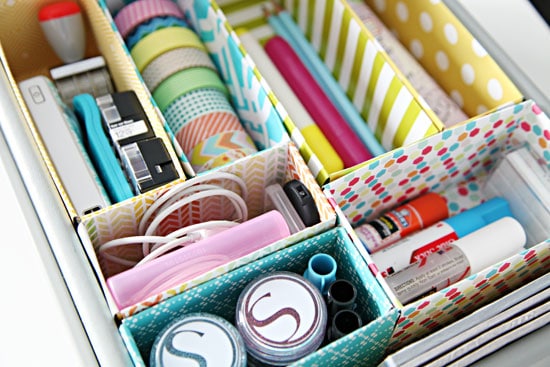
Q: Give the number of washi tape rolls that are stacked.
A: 9